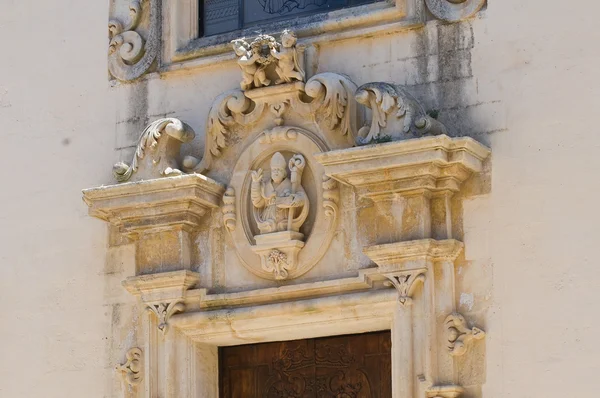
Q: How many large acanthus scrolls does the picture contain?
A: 4